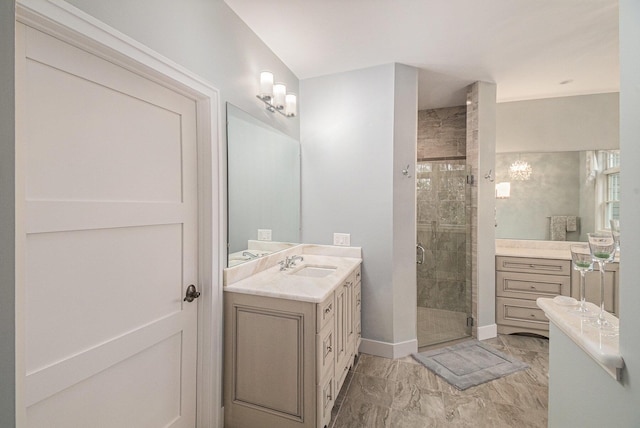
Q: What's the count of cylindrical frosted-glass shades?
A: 3